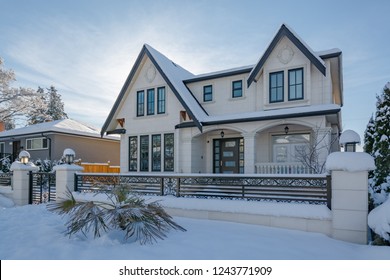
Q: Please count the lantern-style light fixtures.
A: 5